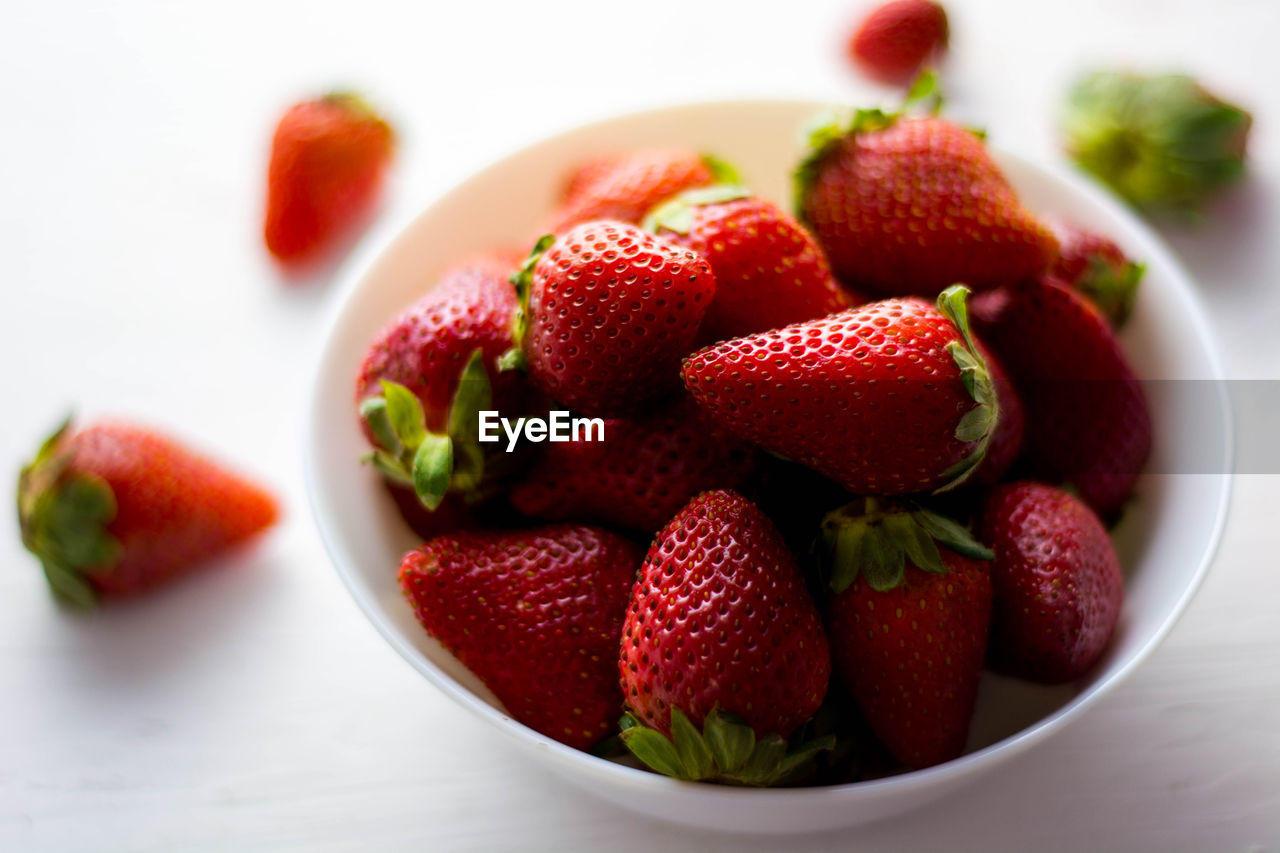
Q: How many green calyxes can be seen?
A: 12